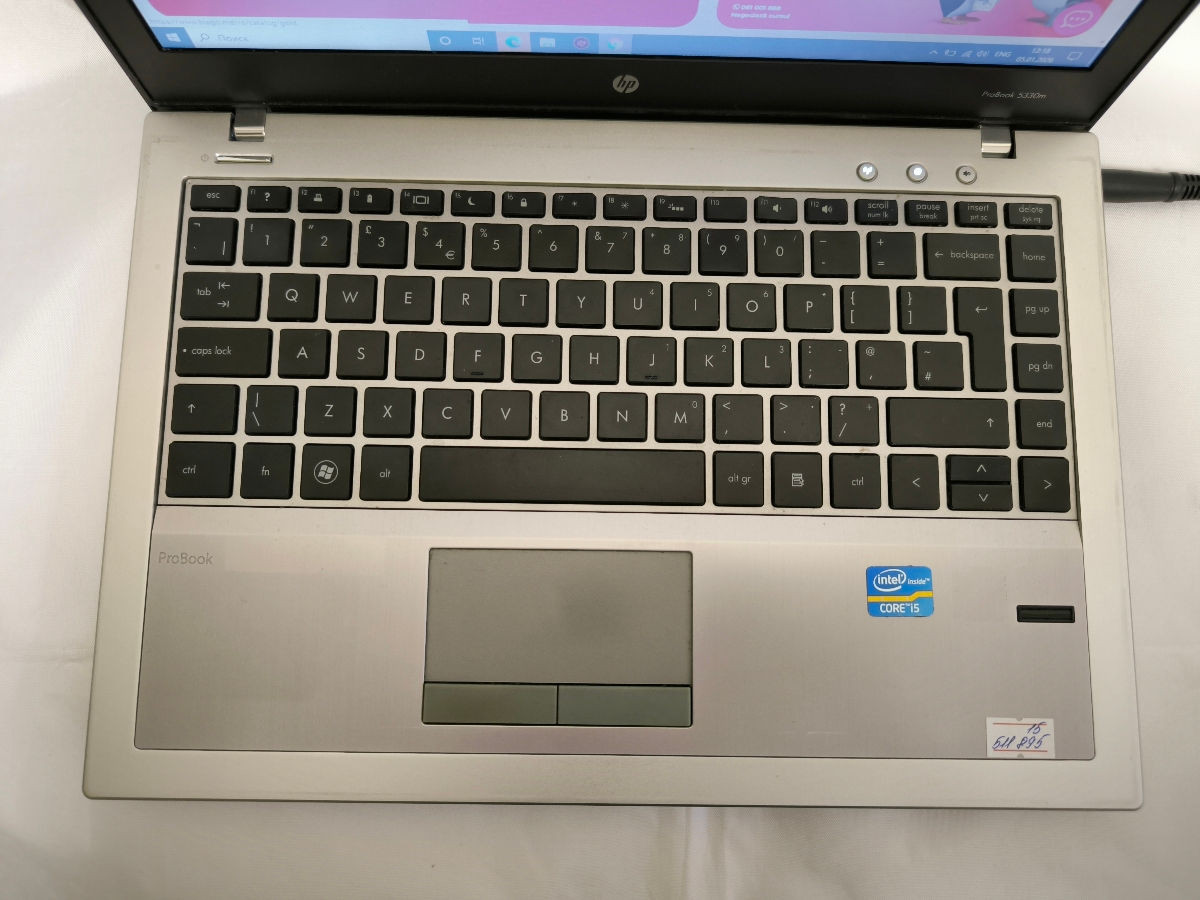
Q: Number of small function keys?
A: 12